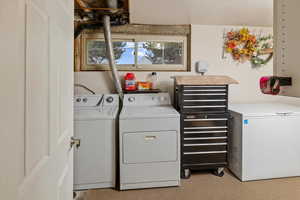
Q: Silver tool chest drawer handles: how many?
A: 11